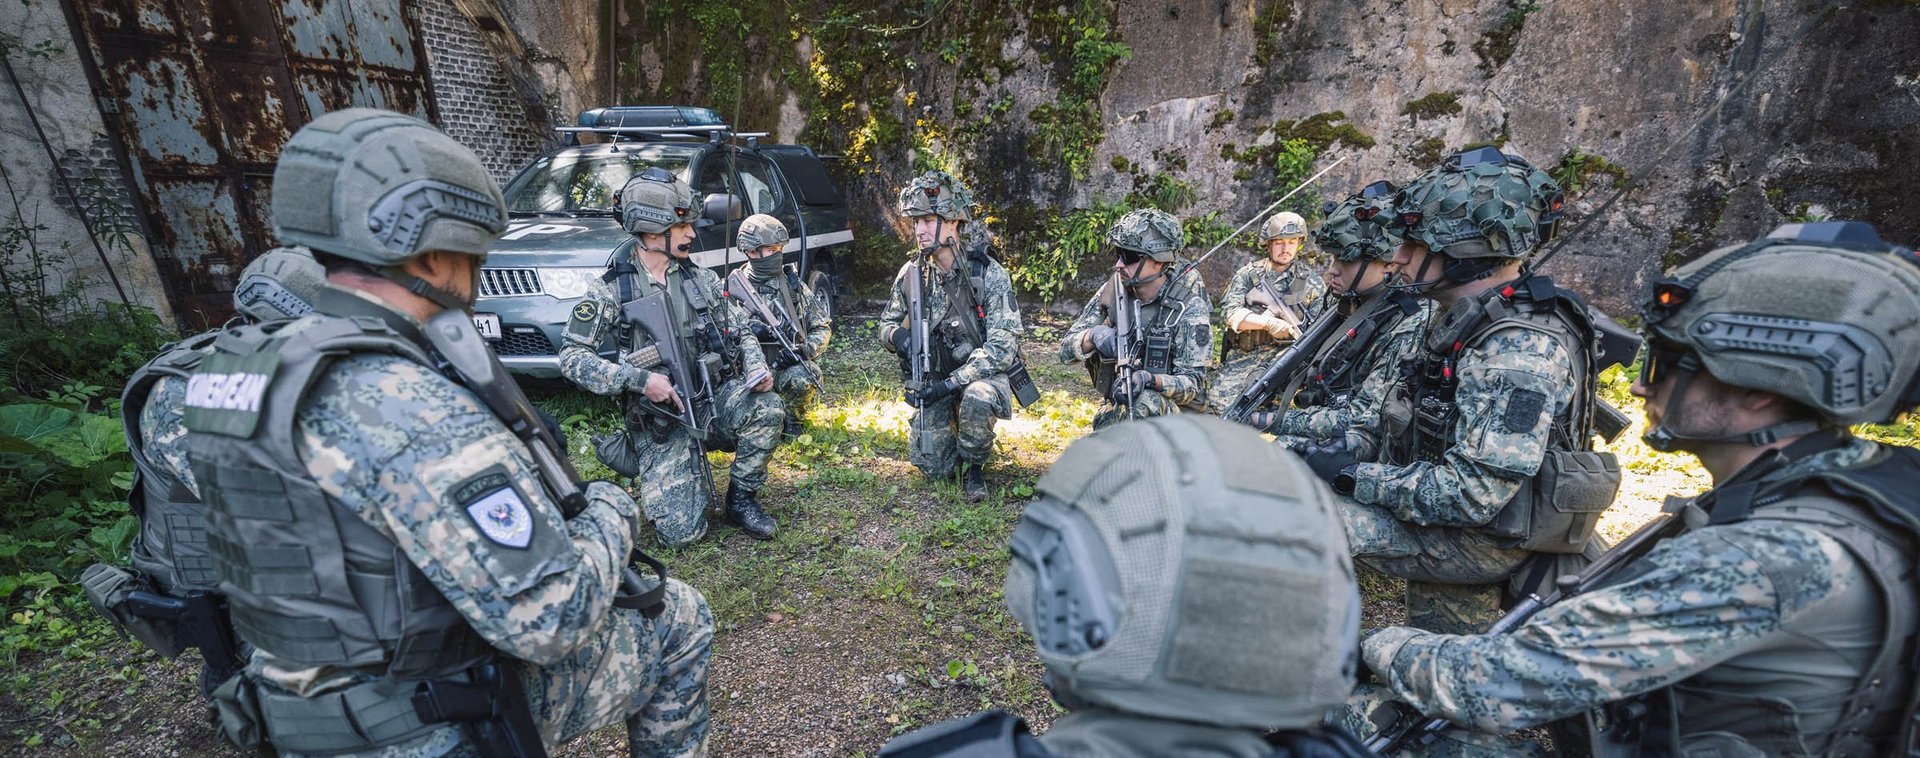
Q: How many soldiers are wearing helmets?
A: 11